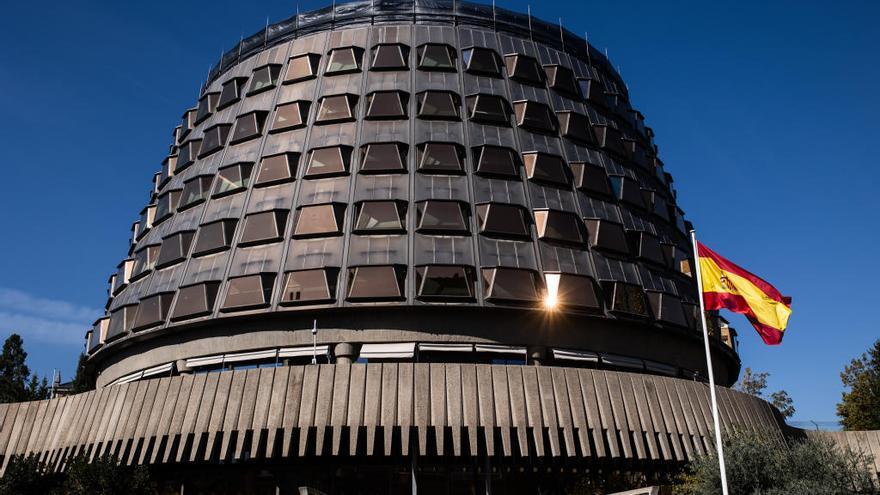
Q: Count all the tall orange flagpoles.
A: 0